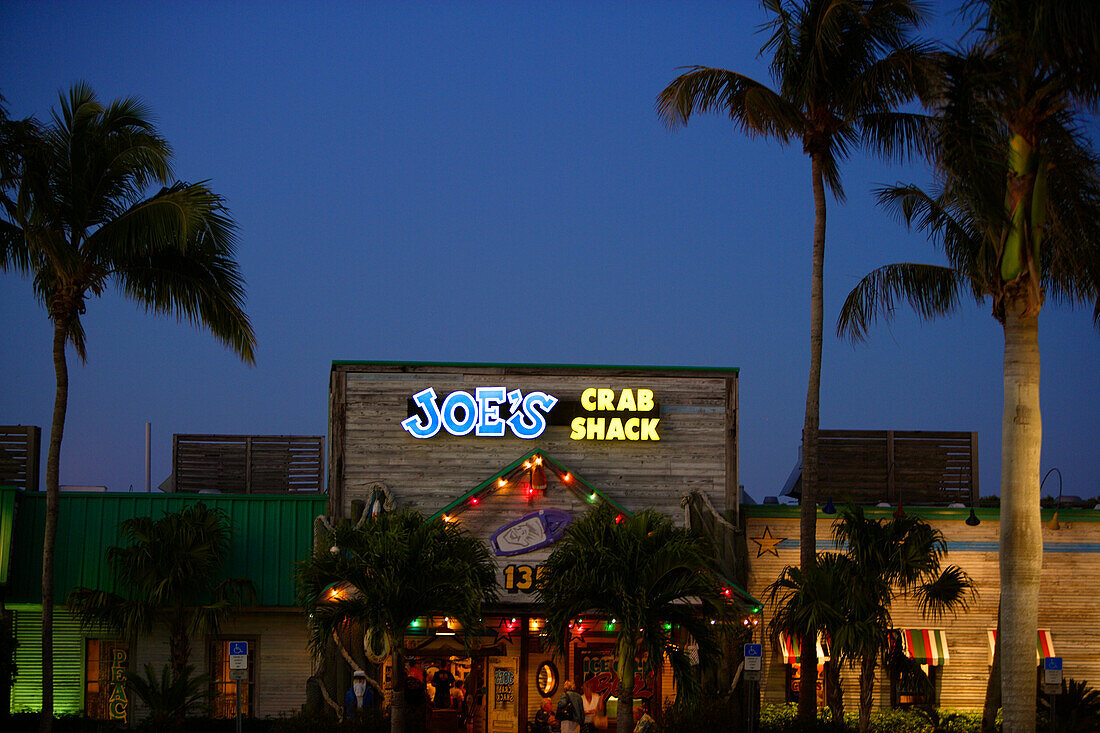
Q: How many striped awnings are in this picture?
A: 3